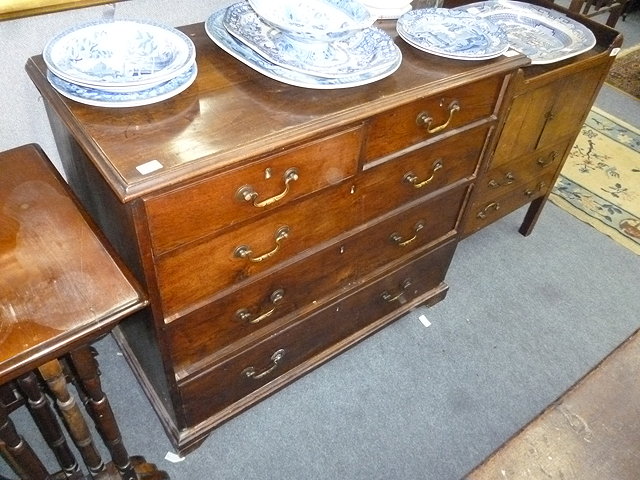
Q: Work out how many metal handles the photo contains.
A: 12